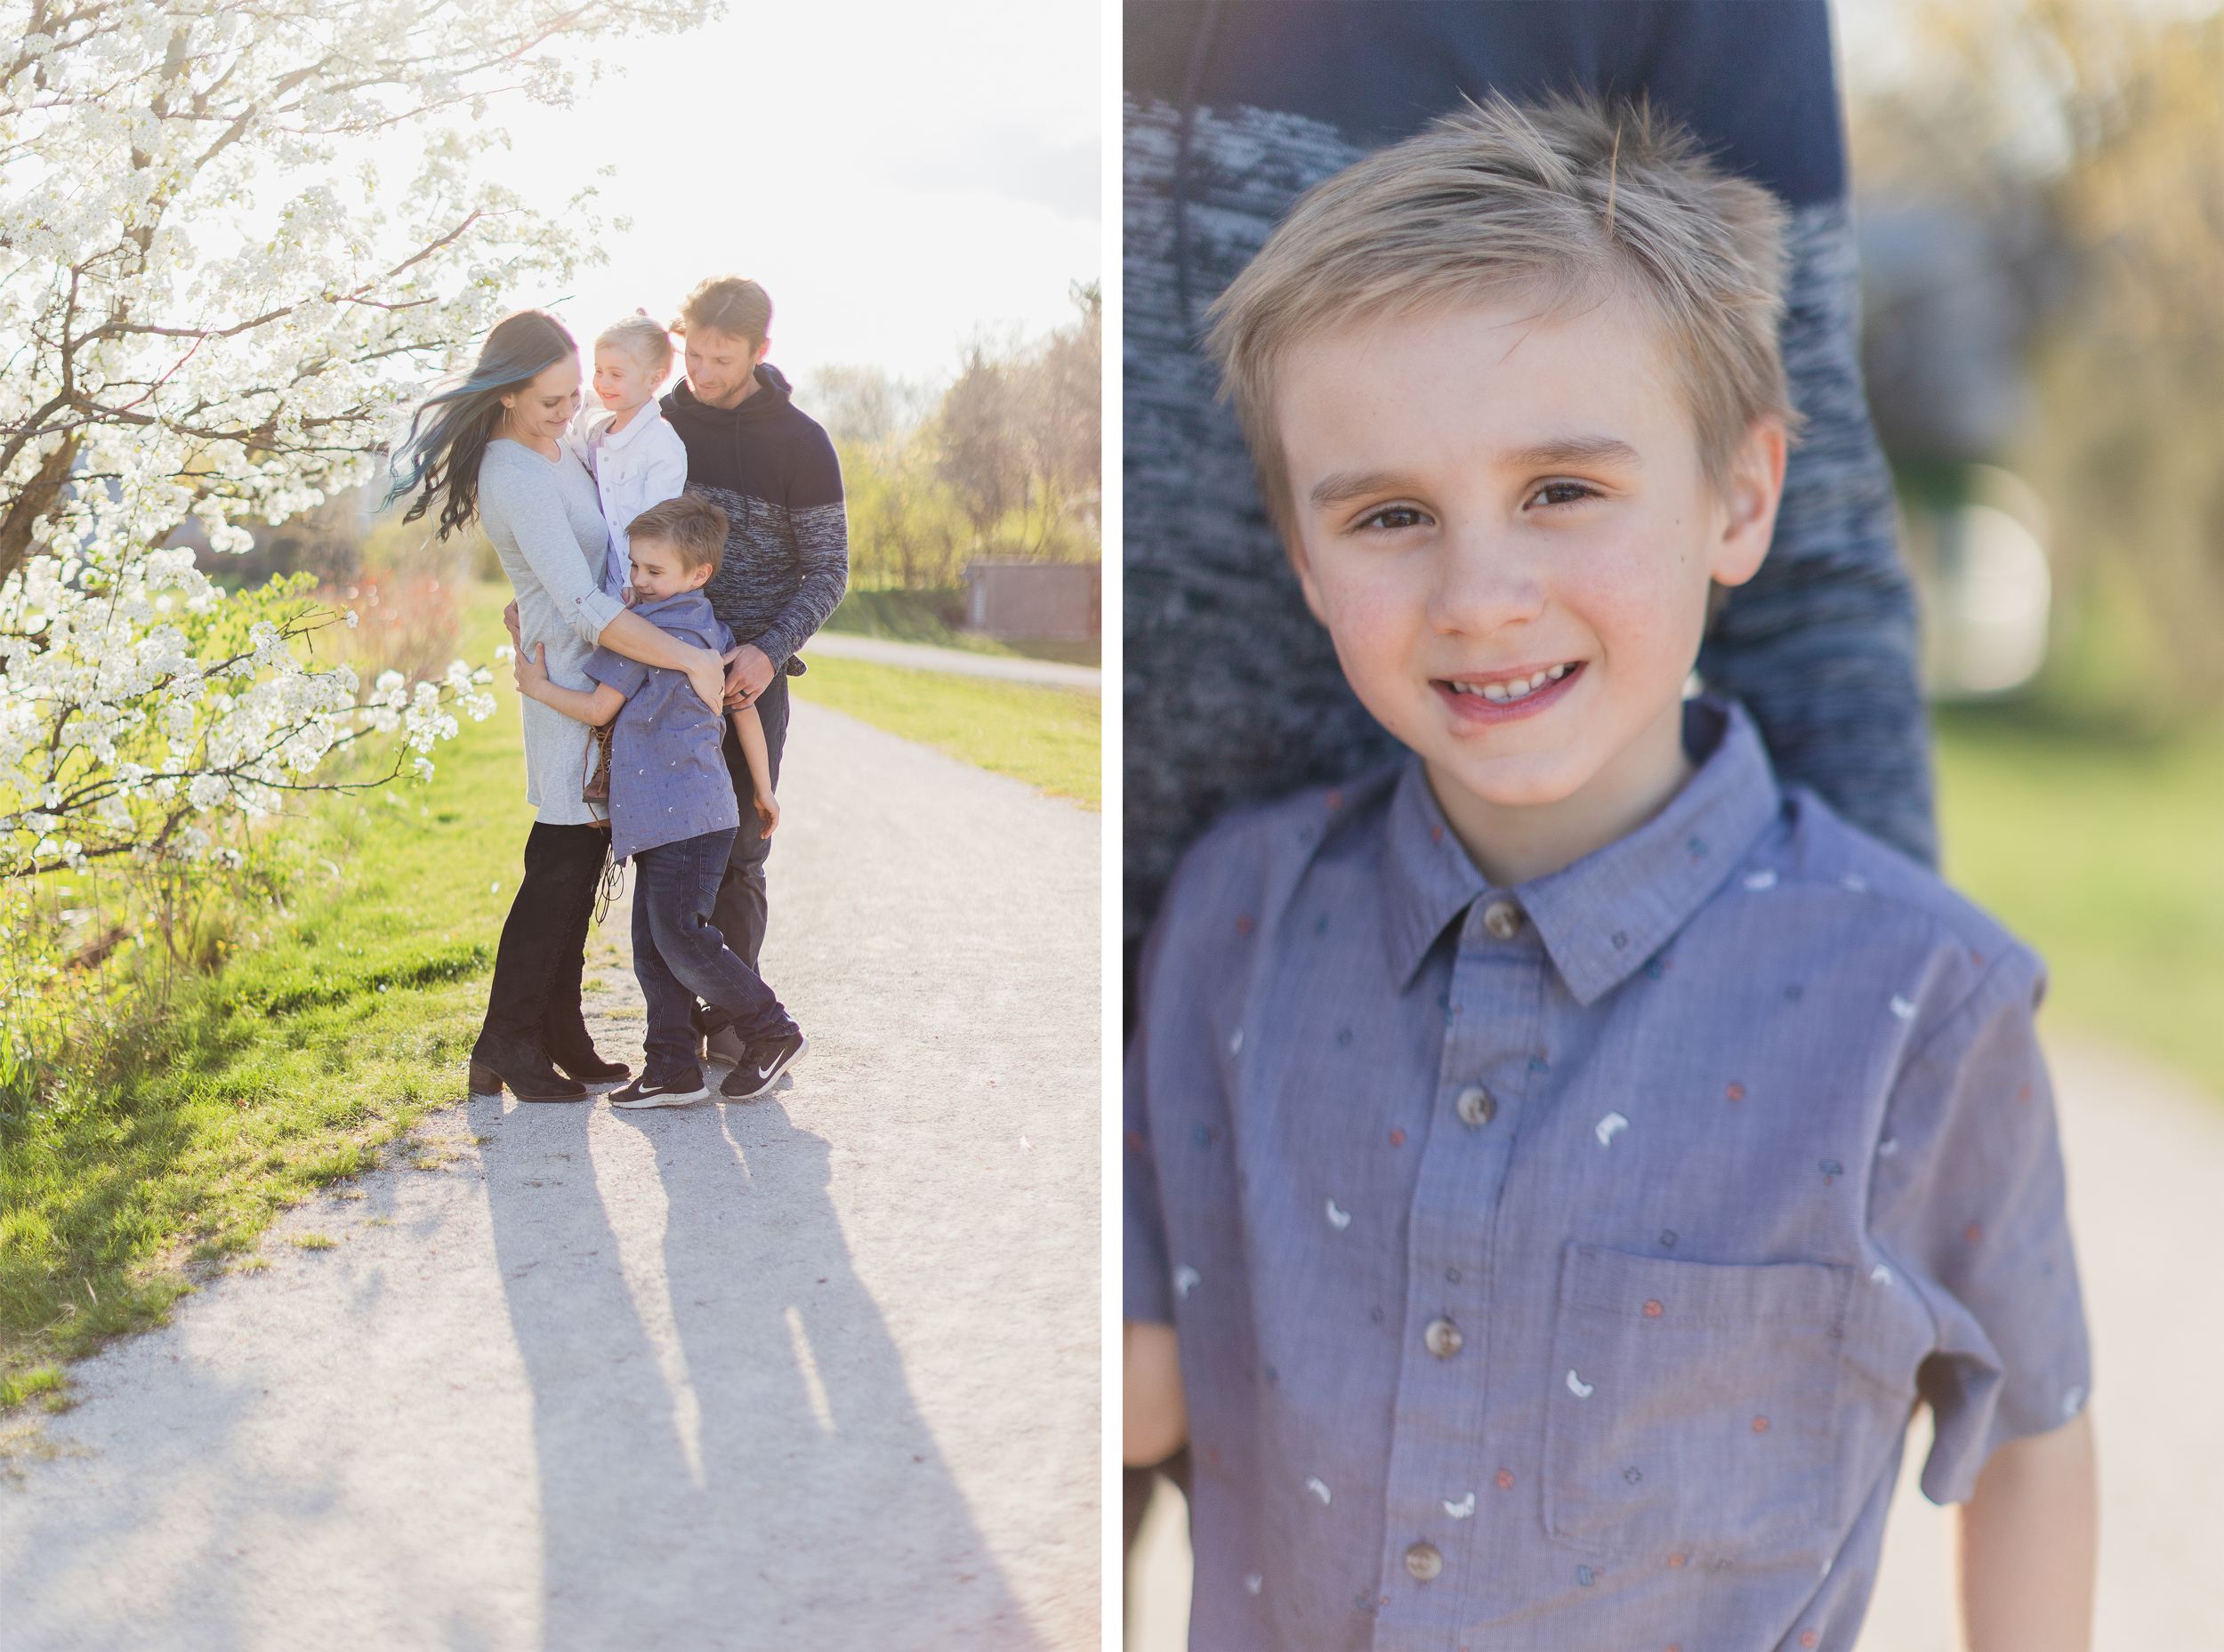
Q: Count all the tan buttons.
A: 4